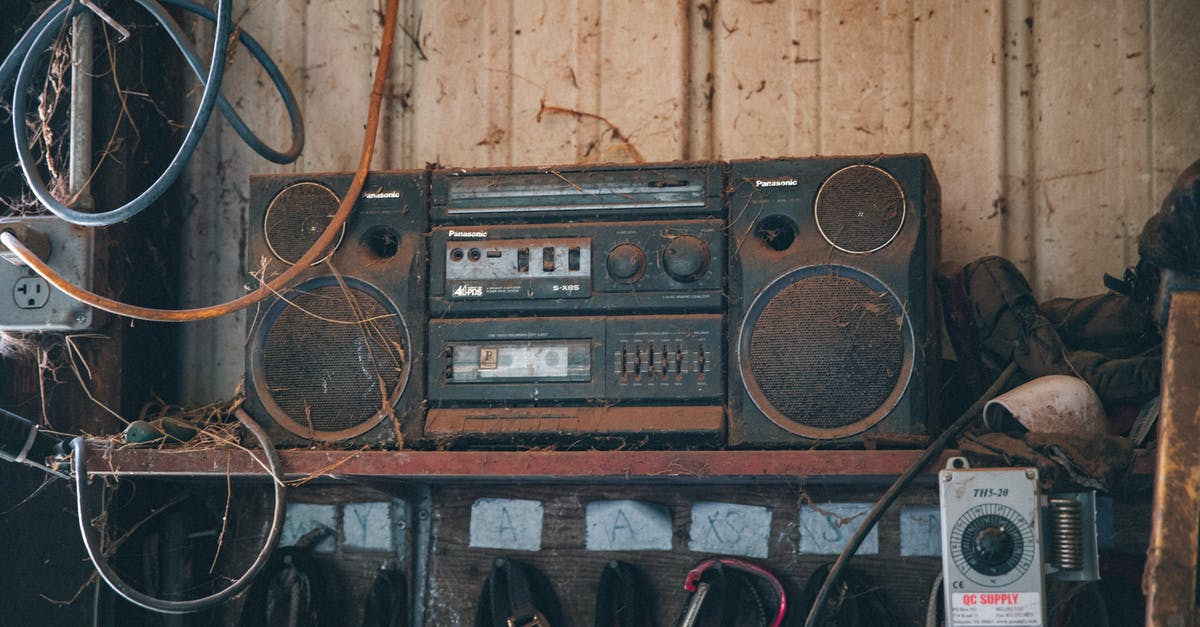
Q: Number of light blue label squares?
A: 7